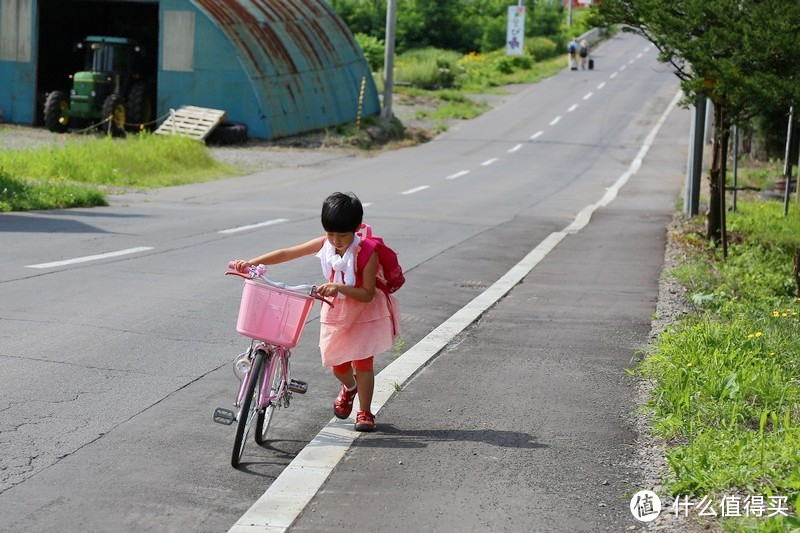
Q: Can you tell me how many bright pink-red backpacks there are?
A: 1